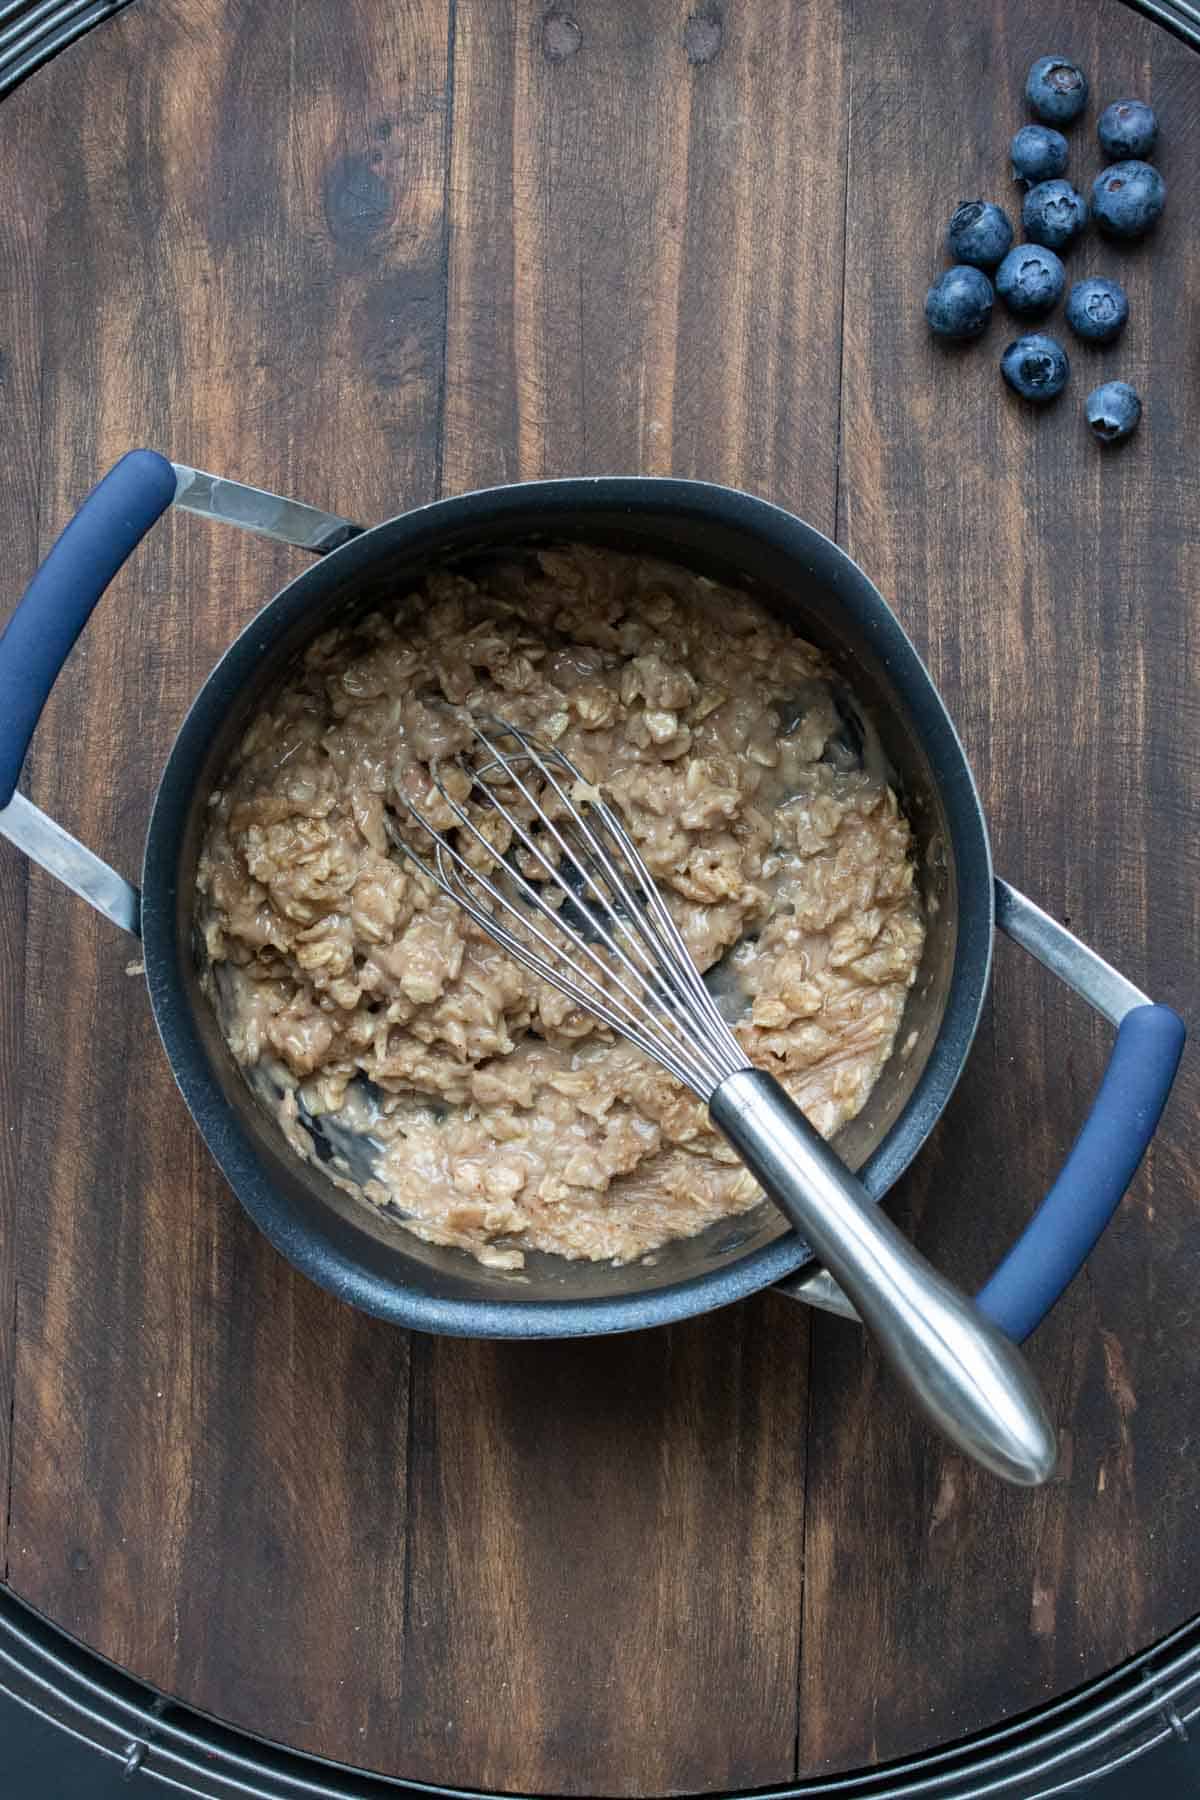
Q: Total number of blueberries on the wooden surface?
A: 11